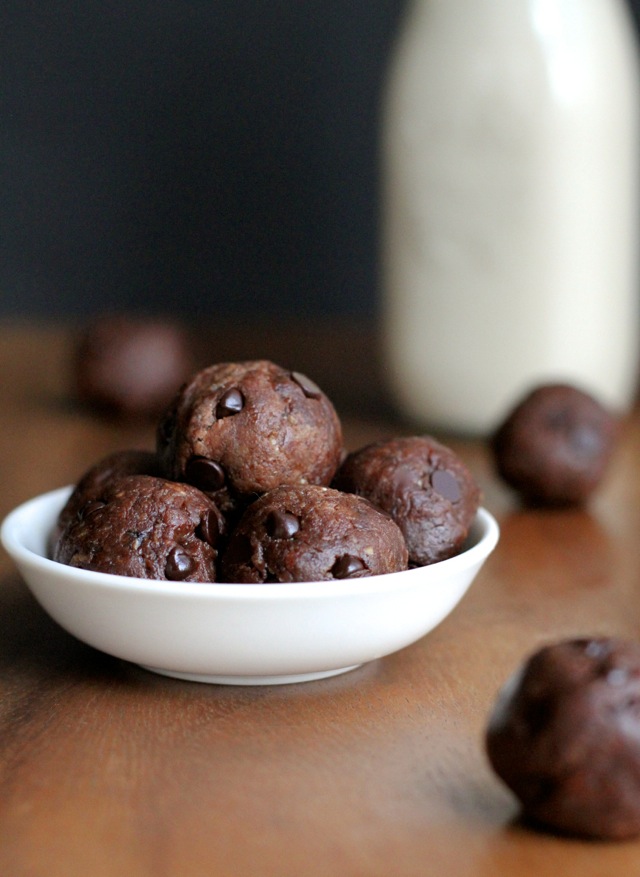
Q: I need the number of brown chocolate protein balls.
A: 8